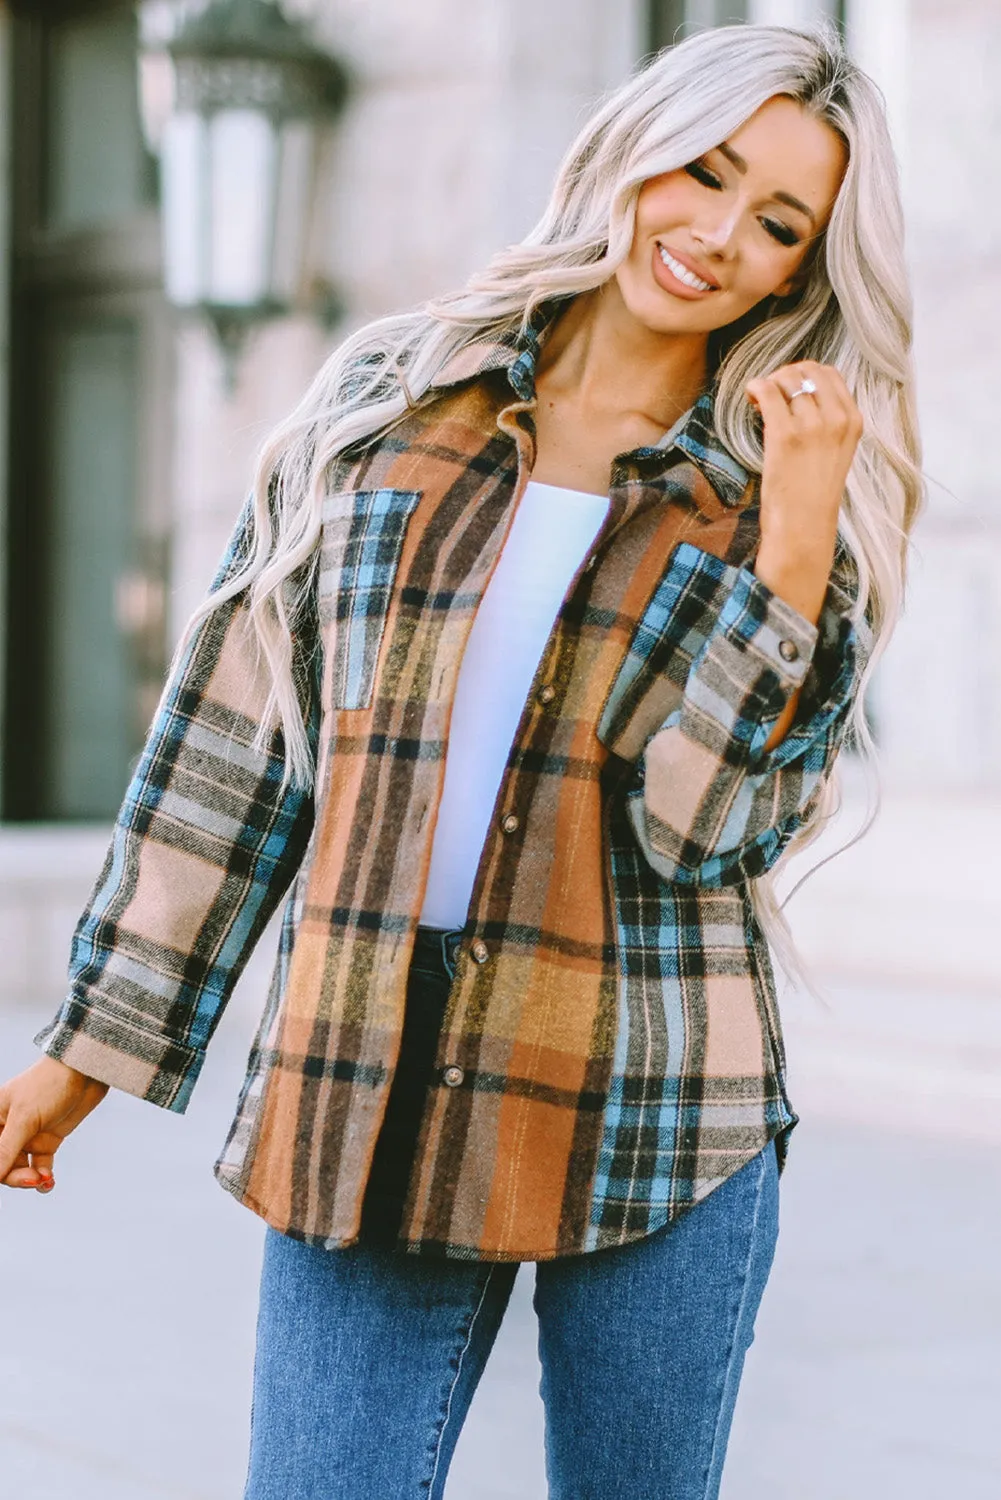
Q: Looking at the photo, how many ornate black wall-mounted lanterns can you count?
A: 1